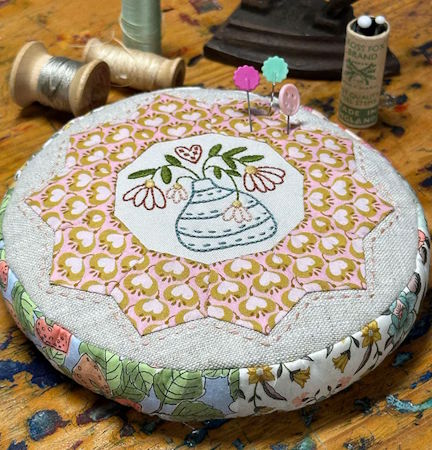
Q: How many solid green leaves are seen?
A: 9